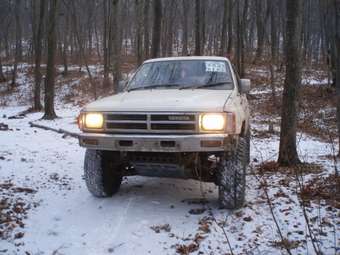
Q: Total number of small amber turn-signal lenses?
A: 2